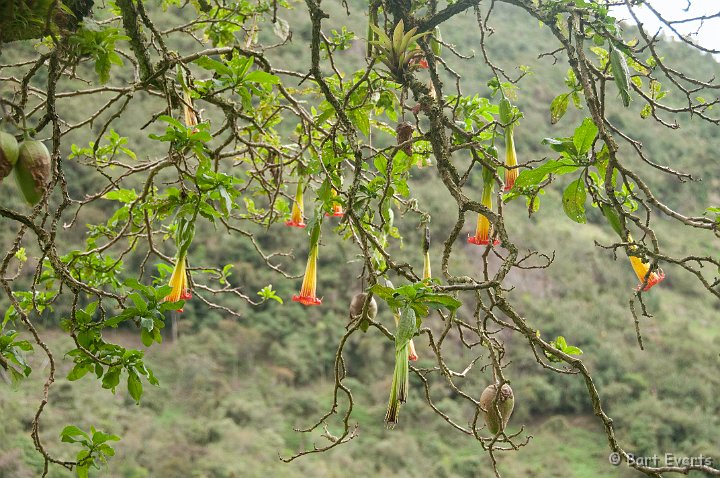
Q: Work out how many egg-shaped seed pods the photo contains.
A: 4